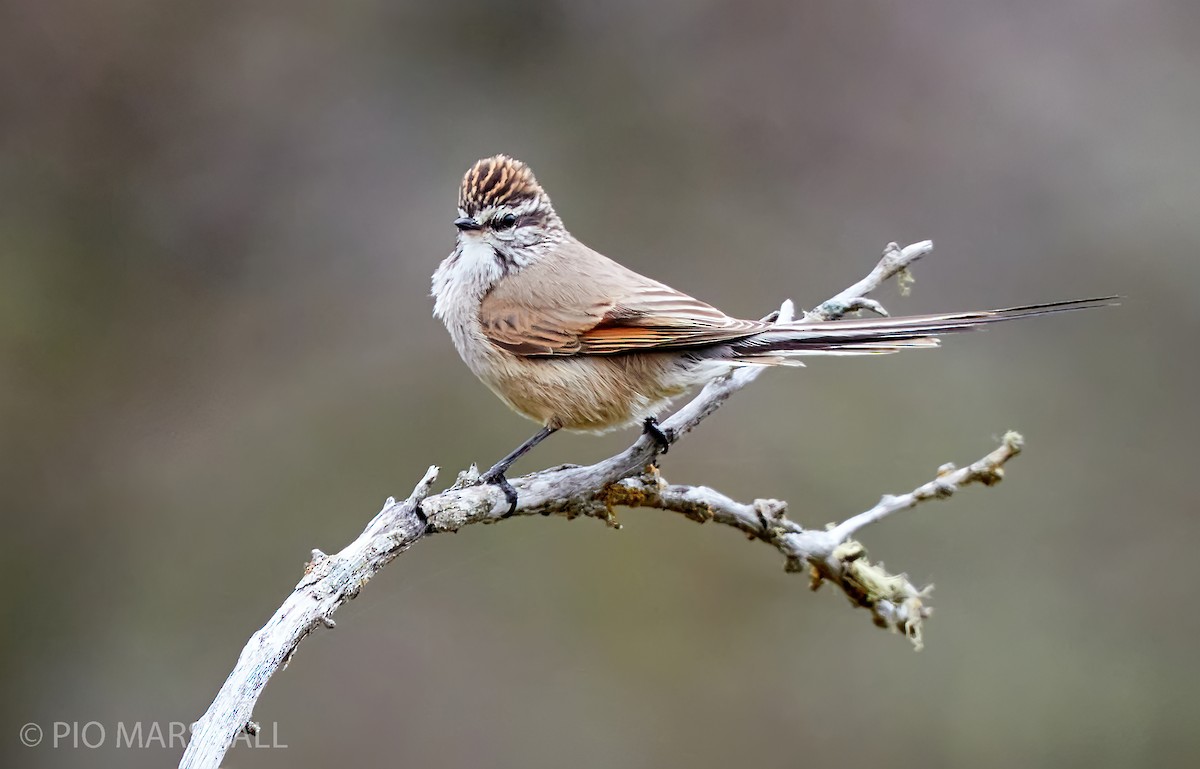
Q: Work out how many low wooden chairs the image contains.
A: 0